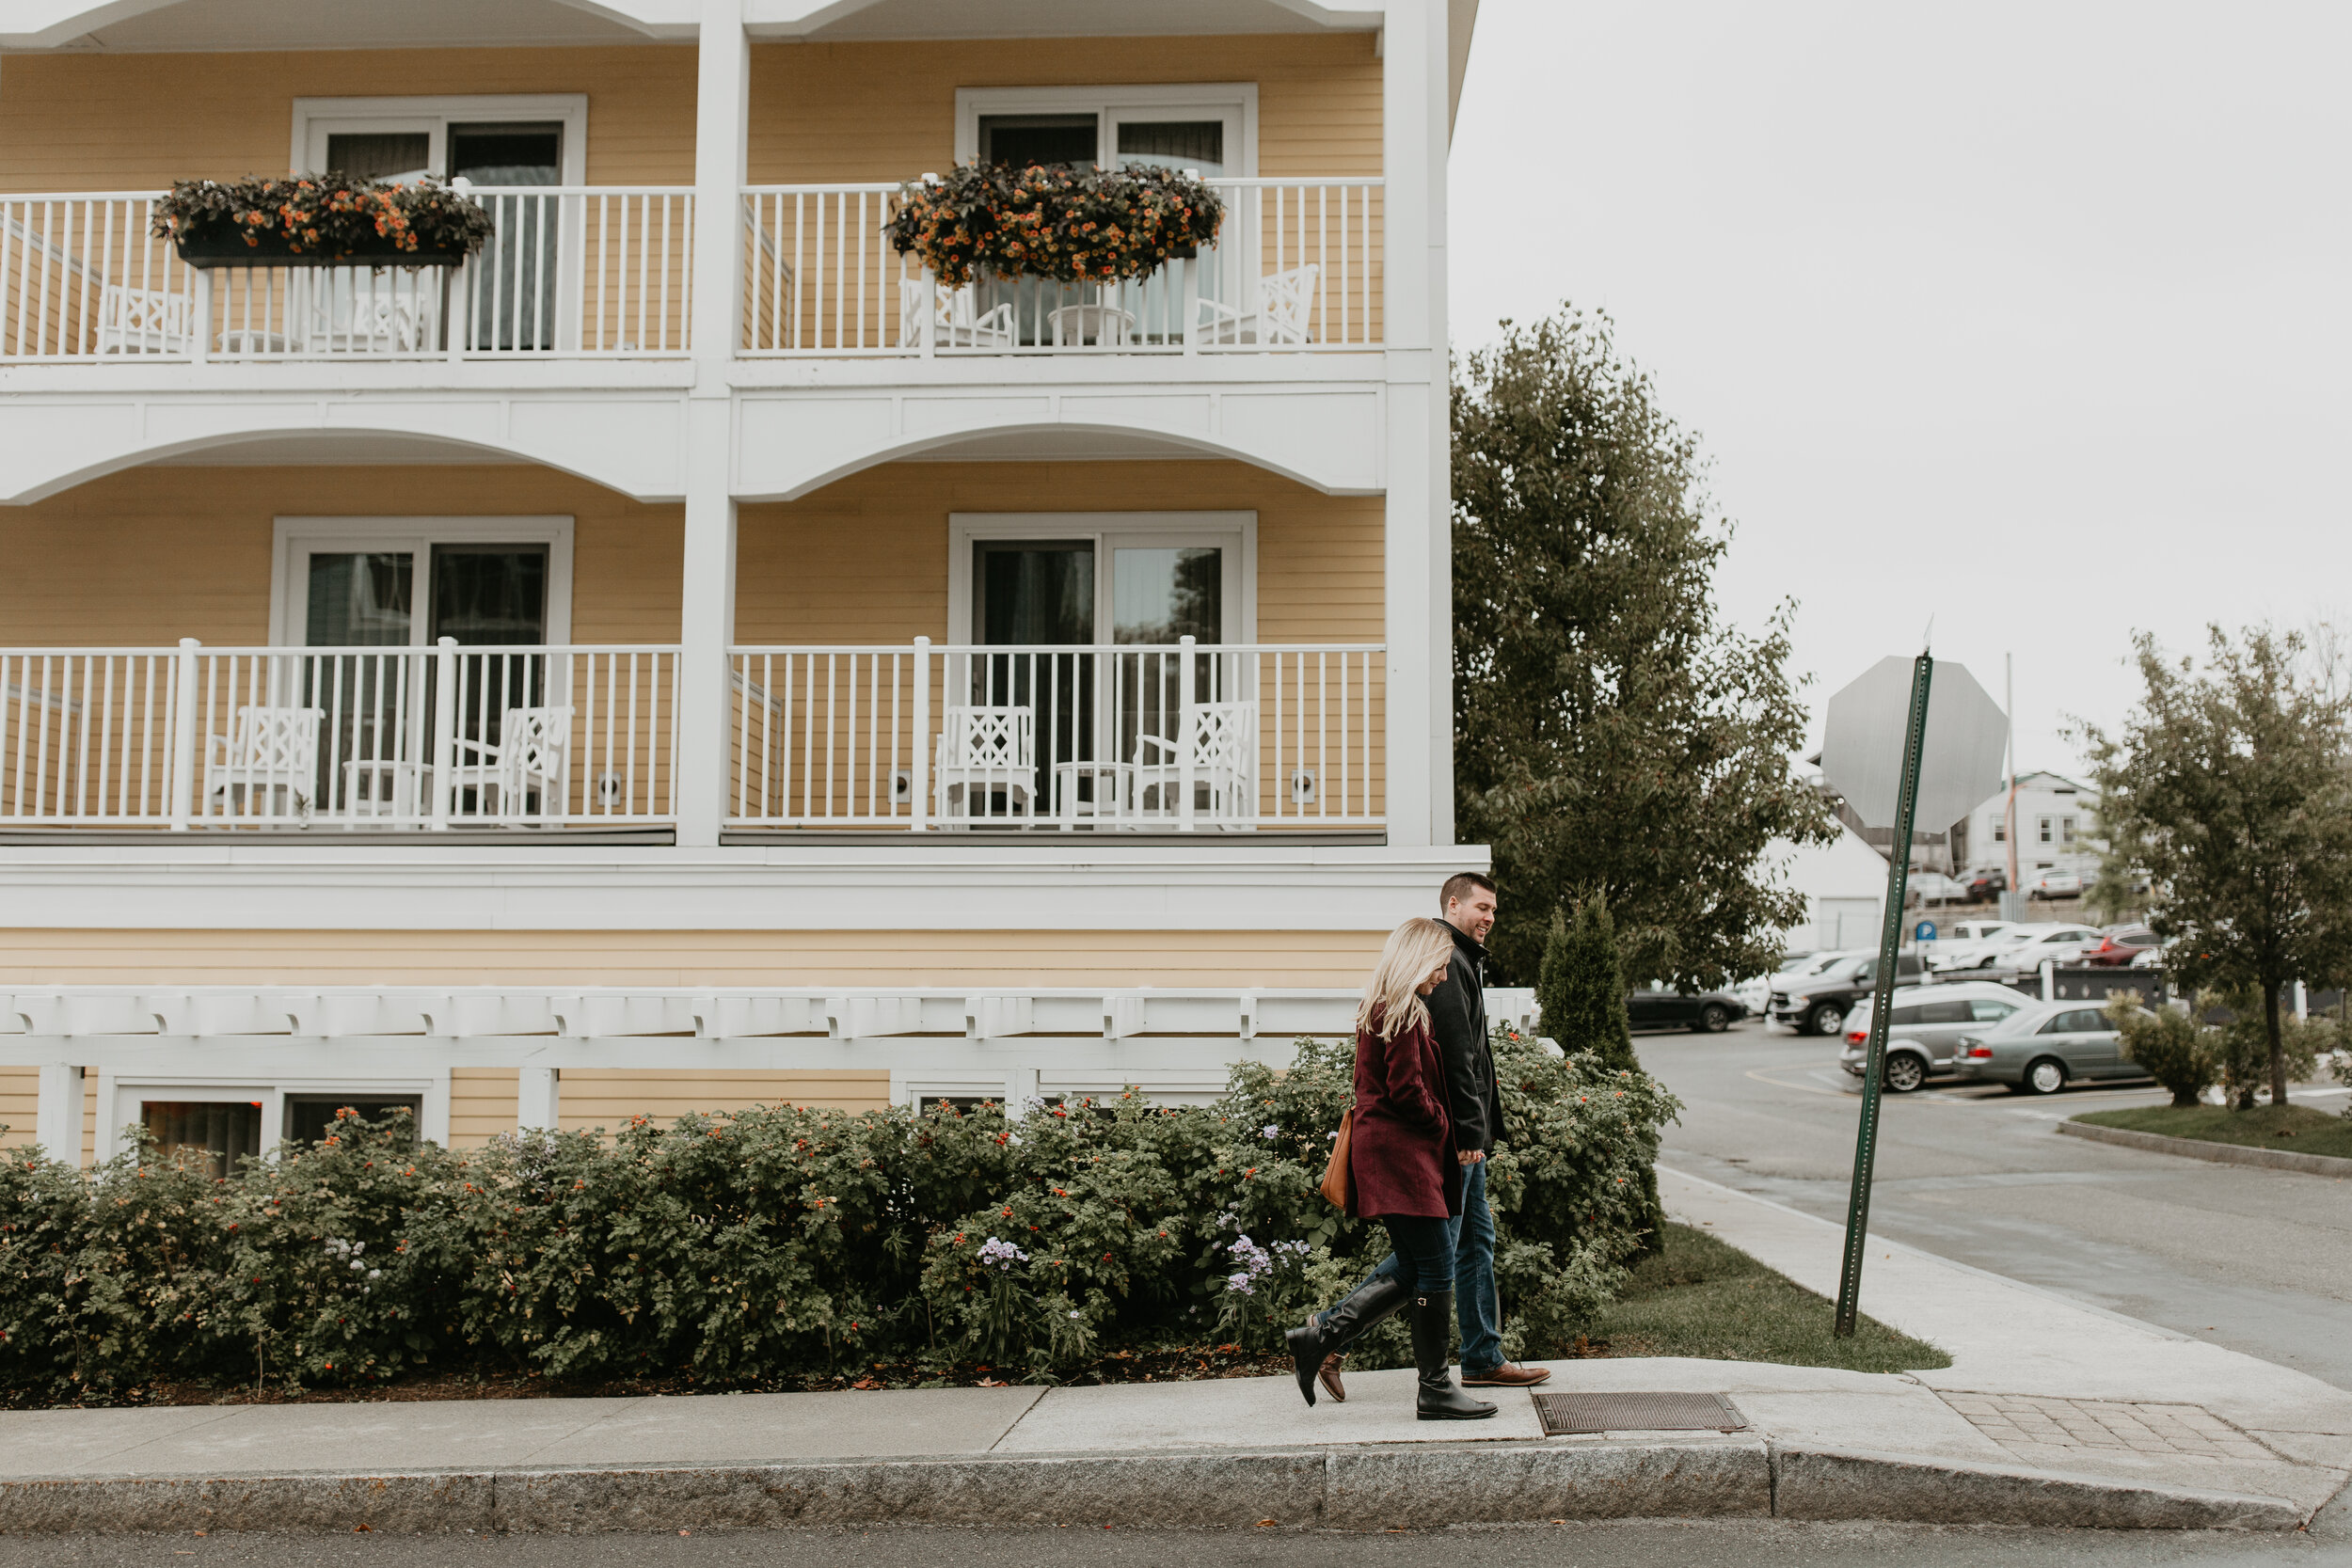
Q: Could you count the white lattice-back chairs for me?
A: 8